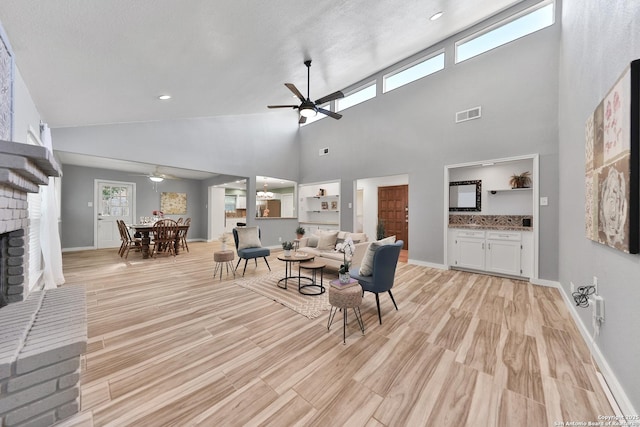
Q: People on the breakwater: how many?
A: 0